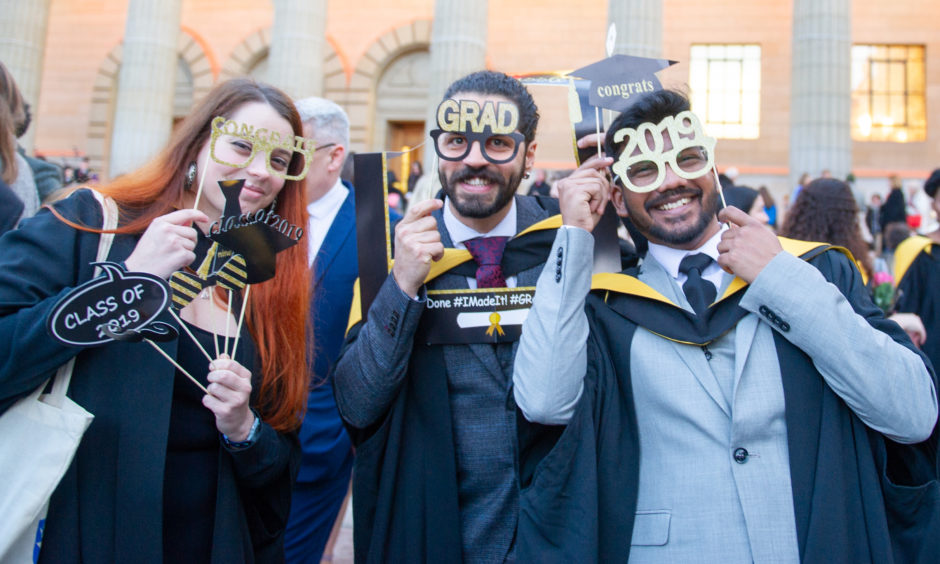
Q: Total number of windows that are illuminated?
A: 2